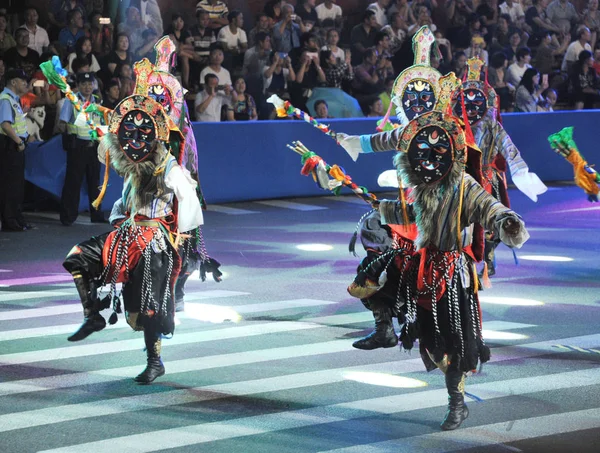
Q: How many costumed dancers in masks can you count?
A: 5